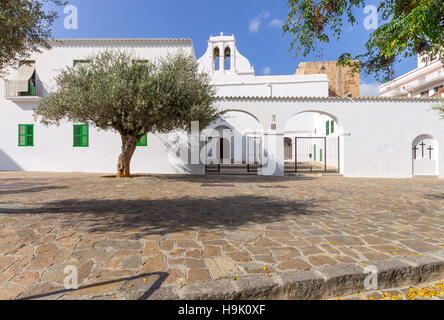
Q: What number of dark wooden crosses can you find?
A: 3